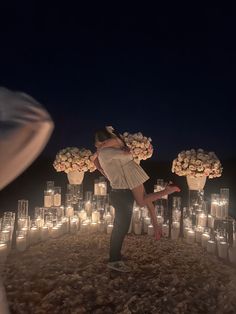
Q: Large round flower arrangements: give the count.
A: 3